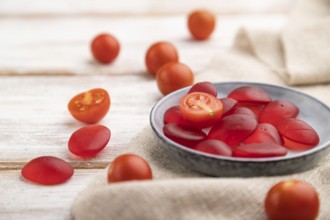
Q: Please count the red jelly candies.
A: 14